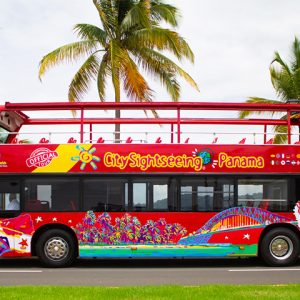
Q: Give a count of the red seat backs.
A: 11